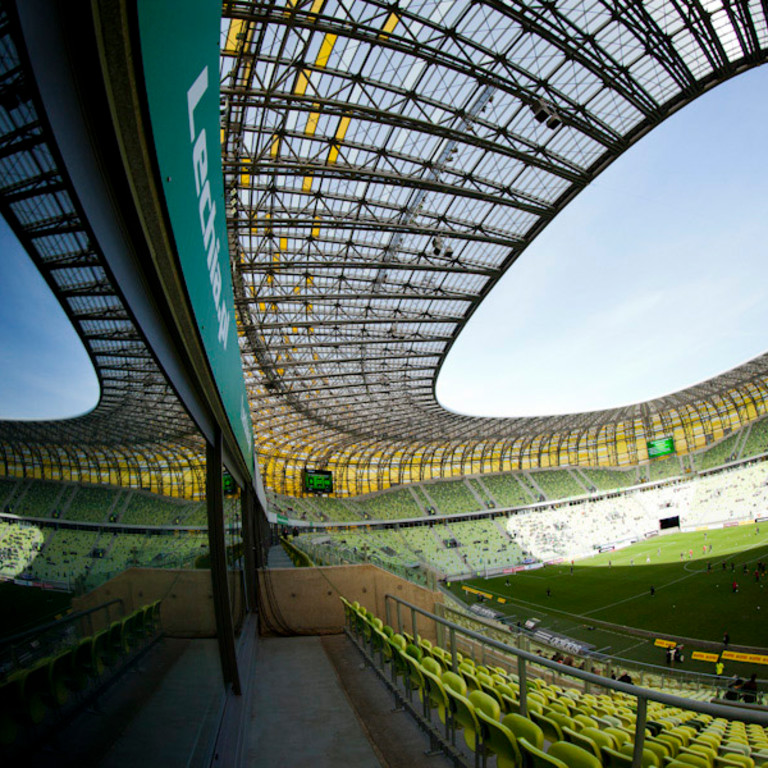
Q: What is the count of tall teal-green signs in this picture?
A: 1